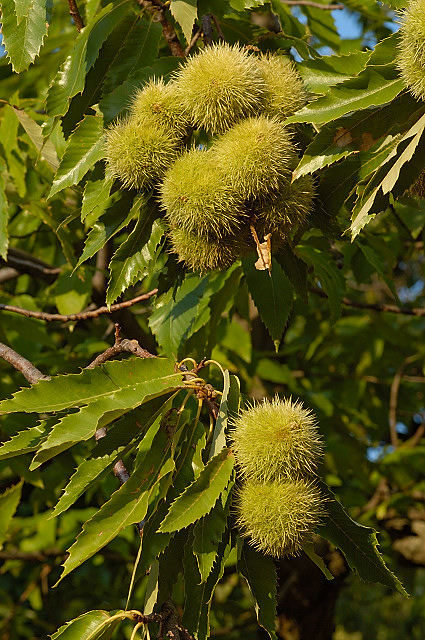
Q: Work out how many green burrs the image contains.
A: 11